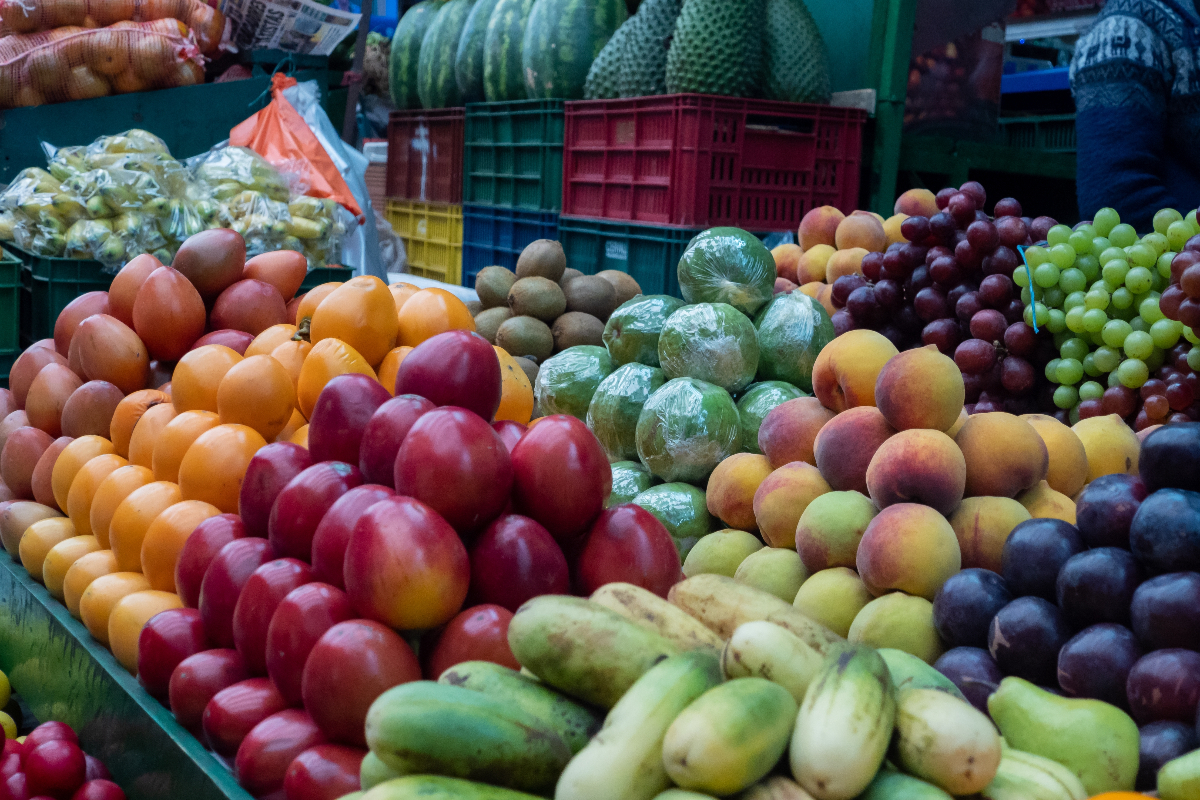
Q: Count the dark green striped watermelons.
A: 5